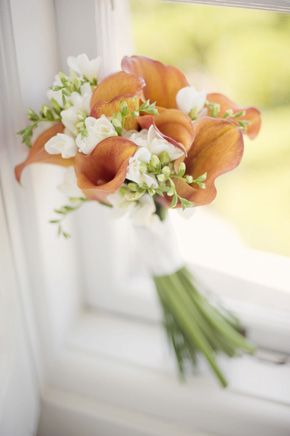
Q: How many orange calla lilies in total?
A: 7